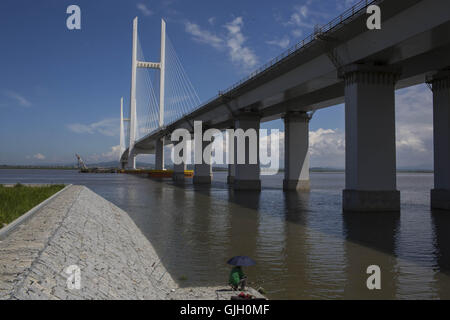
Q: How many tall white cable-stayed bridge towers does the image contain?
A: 2